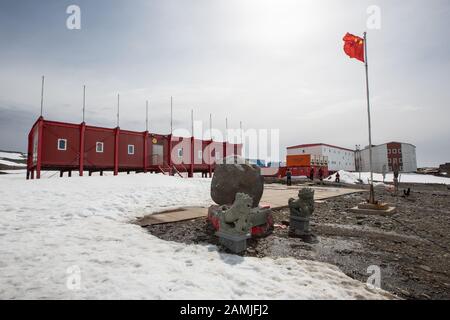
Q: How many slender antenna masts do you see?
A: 9